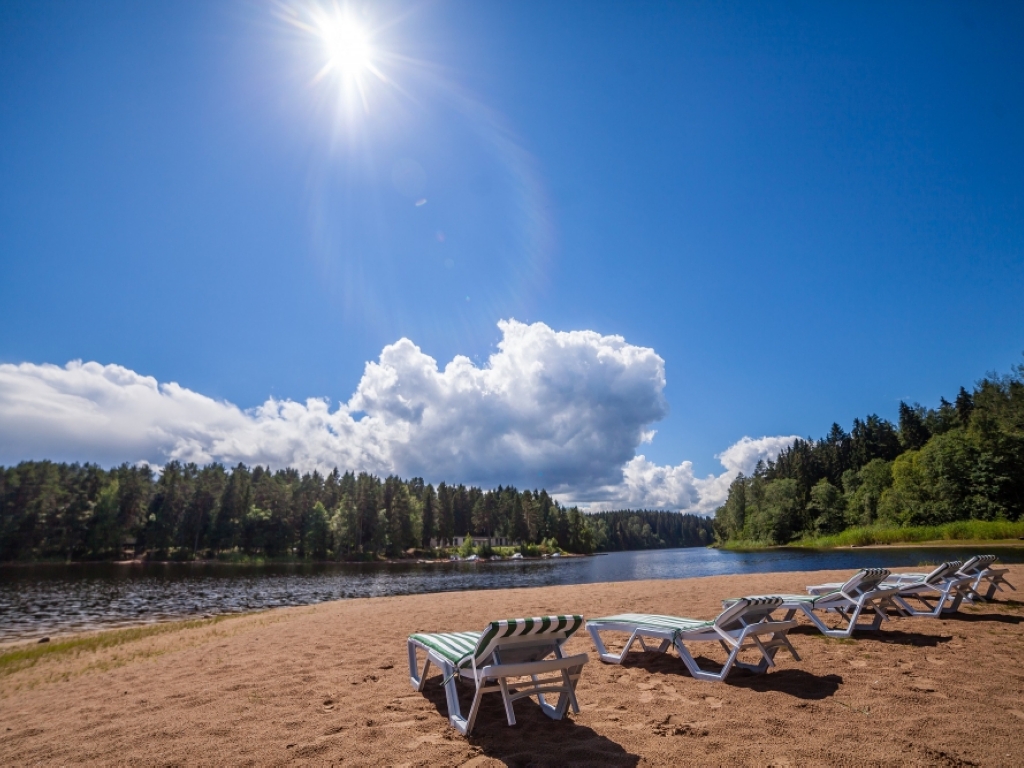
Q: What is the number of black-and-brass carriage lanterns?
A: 0